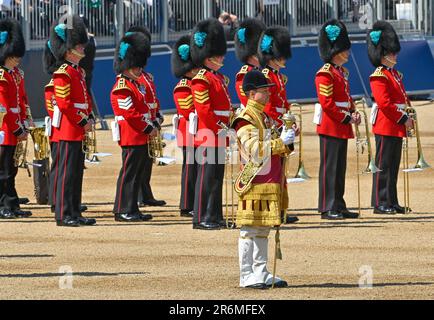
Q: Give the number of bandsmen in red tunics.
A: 11